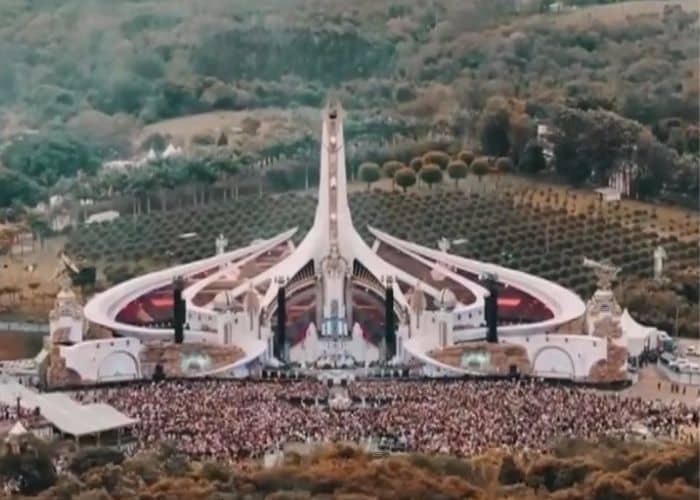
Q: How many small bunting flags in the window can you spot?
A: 0